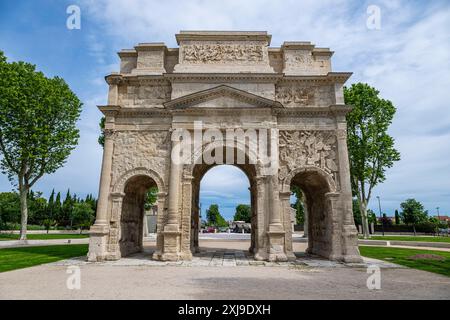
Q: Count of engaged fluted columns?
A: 4